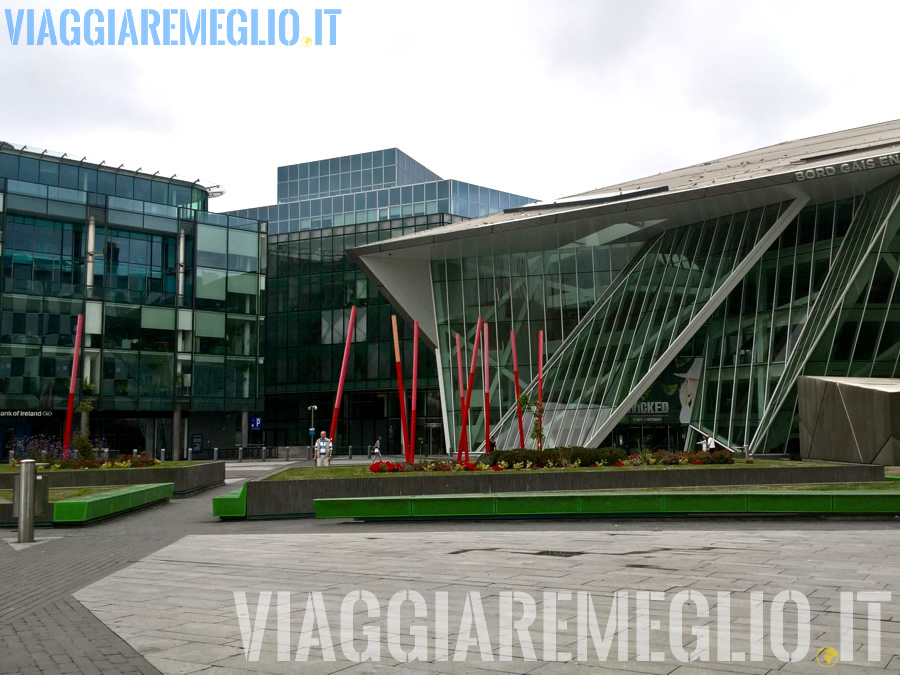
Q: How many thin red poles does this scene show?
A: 9